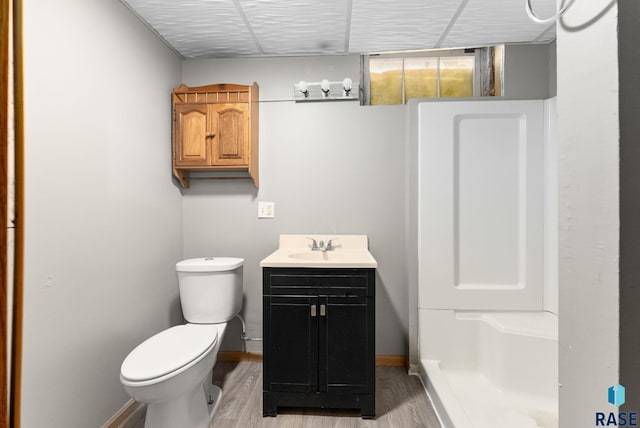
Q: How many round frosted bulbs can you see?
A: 3